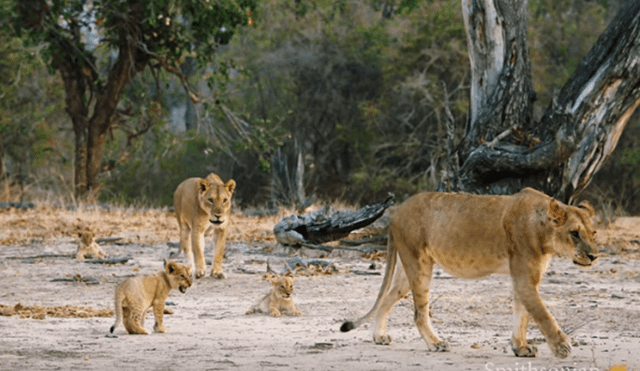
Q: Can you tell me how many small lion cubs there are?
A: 3